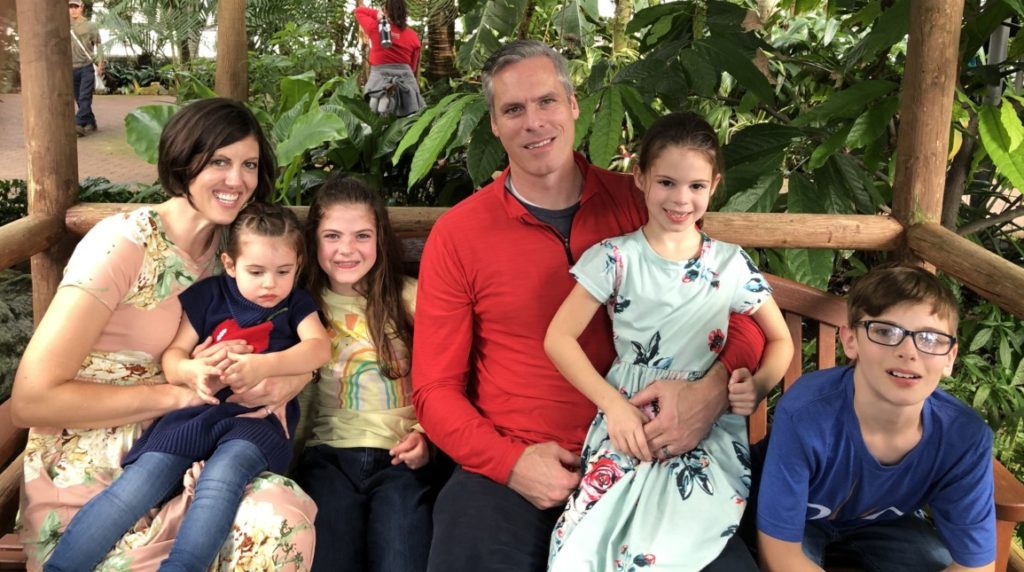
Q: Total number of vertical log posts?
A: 3